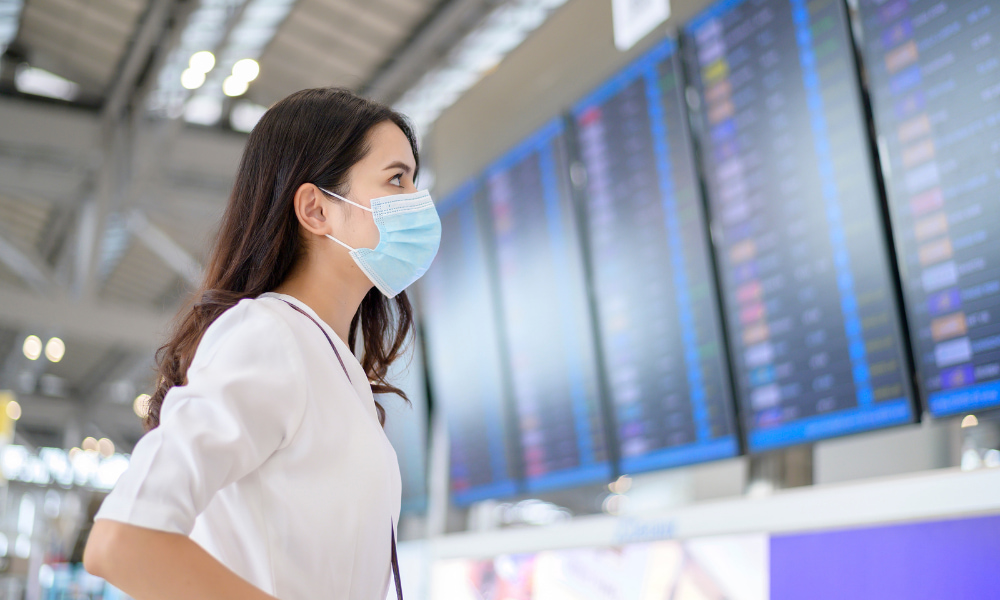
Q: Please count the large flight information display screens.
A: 5